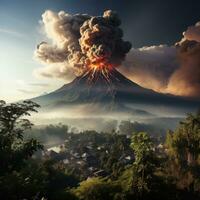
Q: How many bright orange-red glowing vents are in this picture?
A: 1